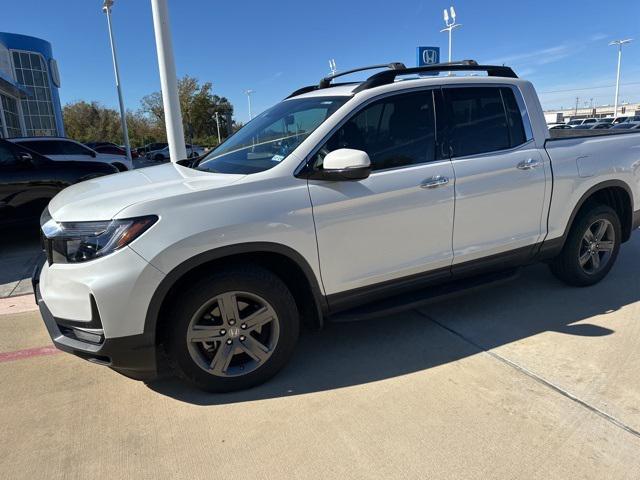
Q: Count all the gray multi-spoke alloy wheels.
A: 2